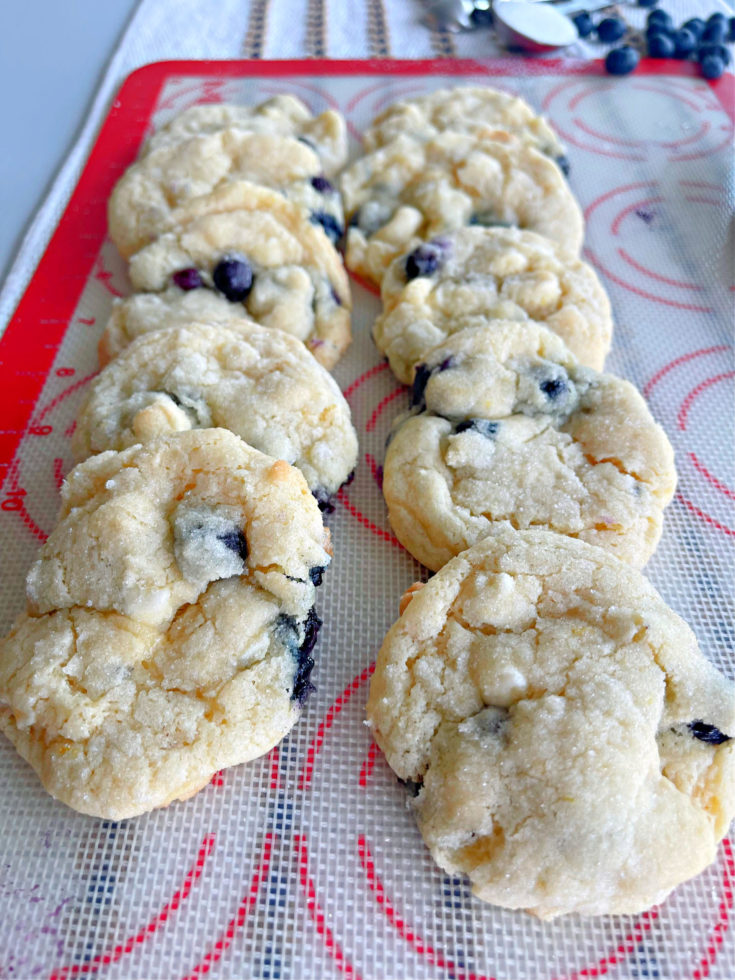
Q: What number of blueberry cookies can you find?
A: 10